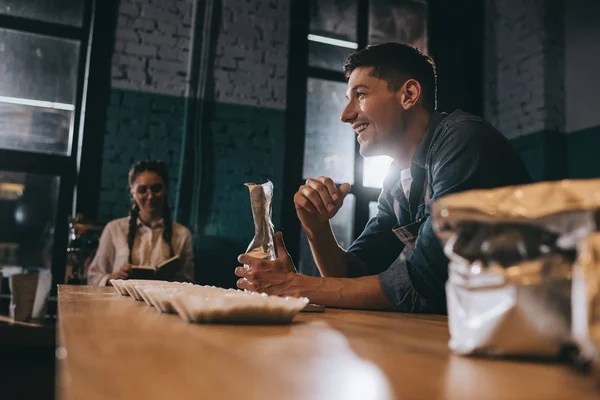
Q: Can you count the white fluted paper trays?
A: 5